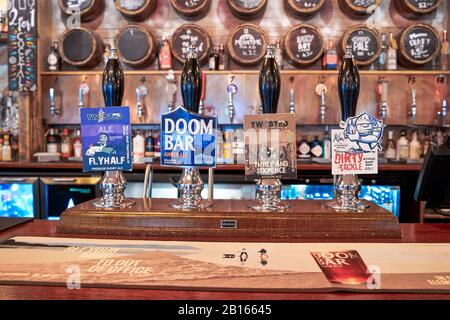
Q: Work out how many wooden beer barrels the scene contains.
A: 14